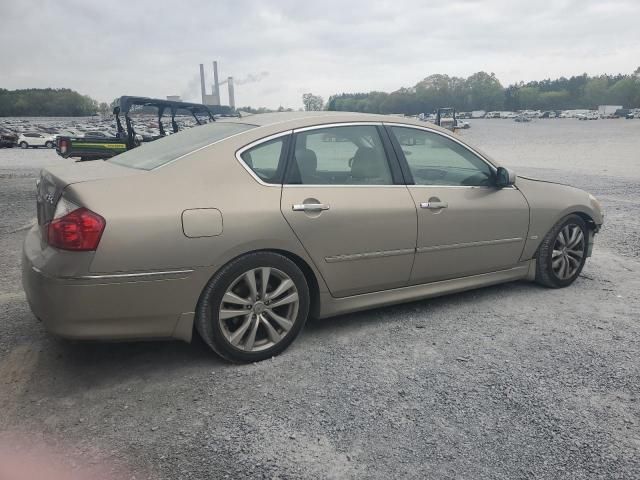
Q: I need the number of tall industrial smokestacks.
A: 3